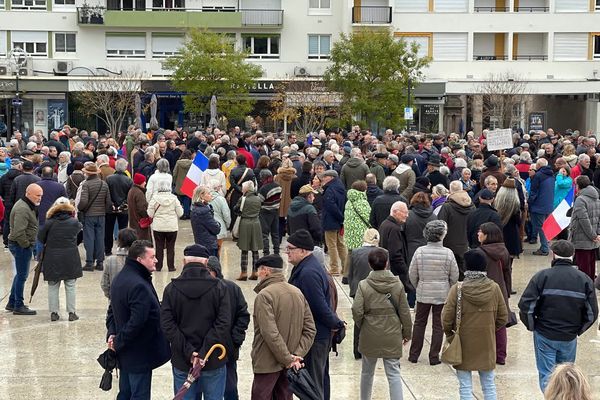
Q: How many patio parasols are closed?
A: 3